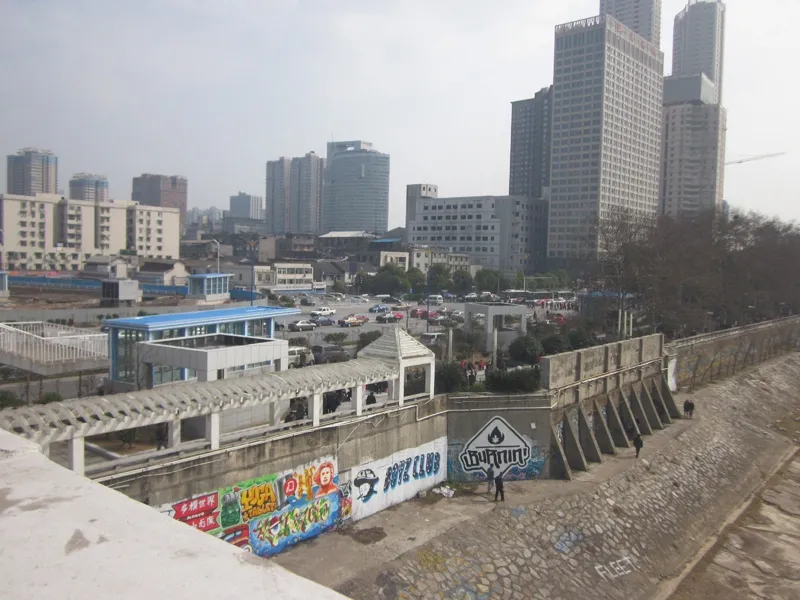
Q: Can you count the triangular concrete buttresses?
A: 10